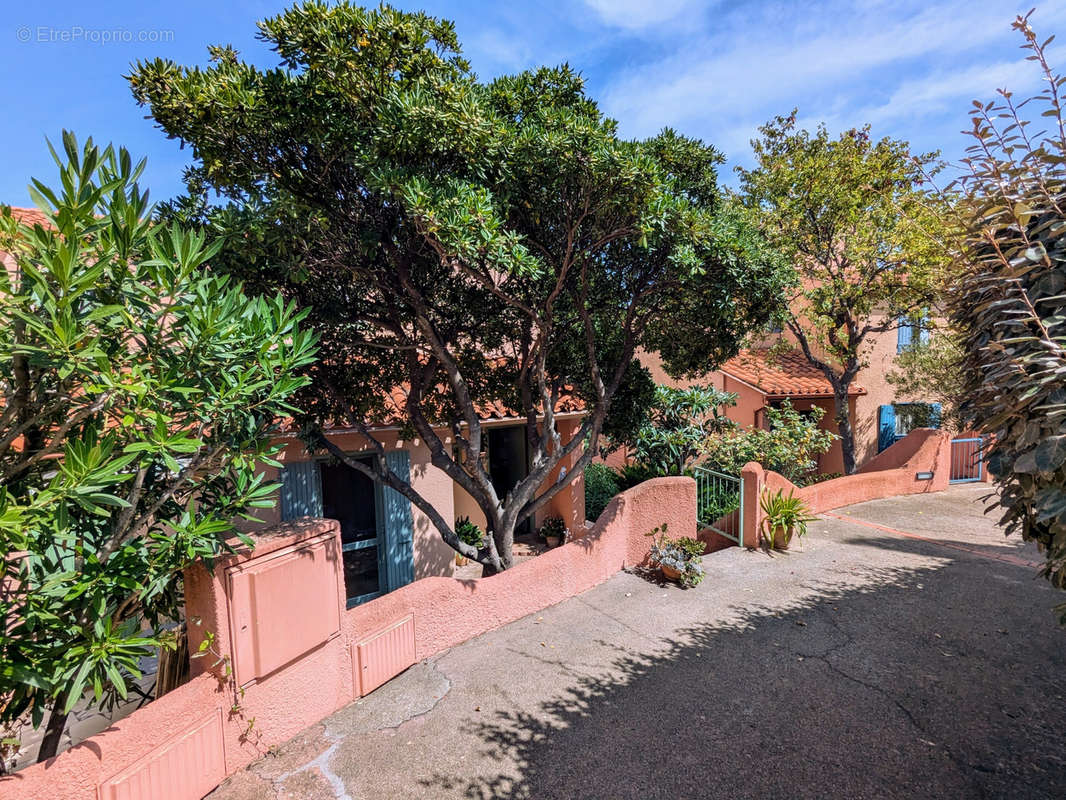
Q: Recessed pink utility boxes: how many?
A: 3